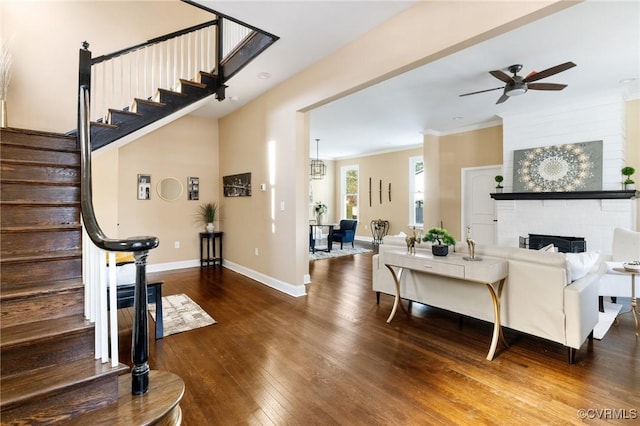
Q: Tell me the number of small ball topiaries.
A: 2